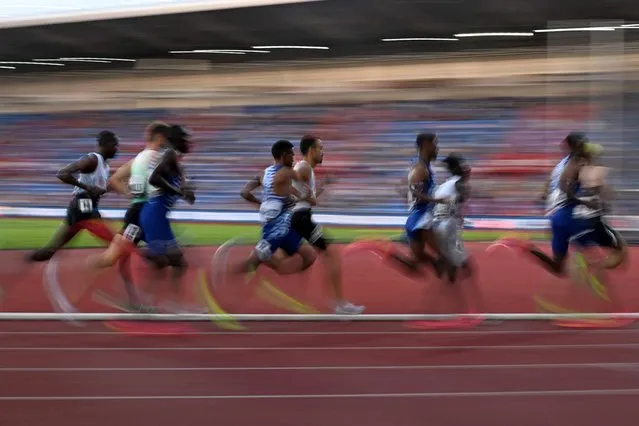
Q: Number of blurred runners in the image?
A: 9